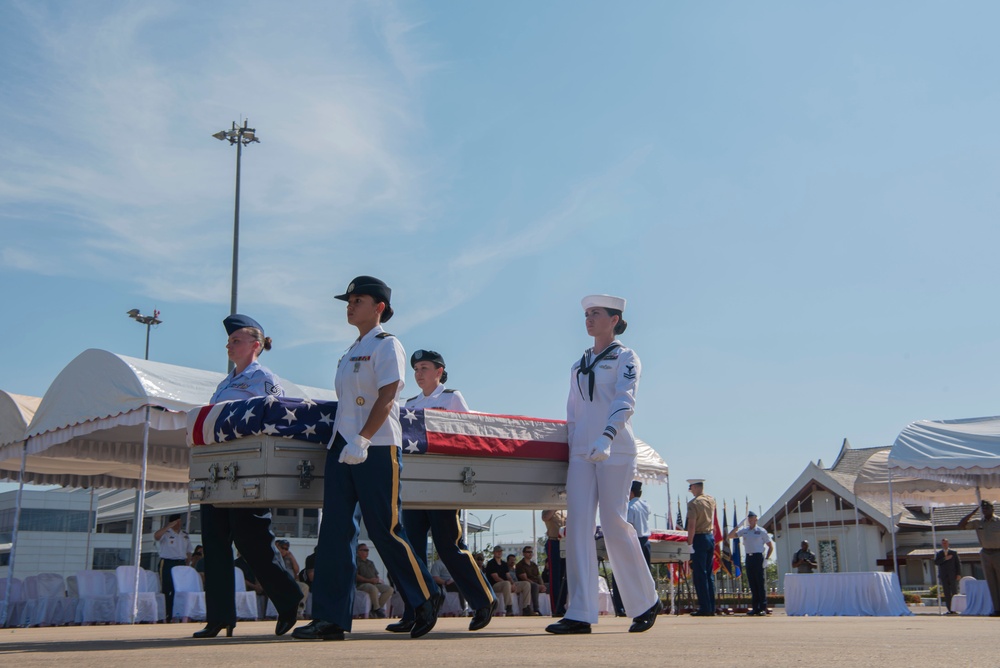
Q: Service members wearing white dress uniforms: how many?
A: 1